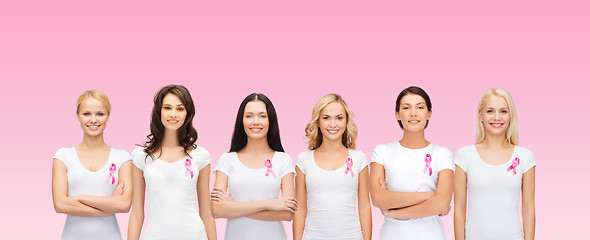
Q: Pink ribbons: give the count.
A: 6